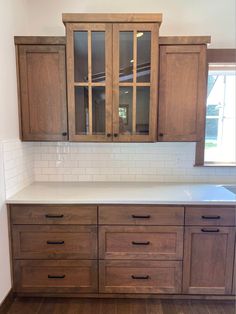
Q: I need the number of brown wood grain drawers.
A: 7